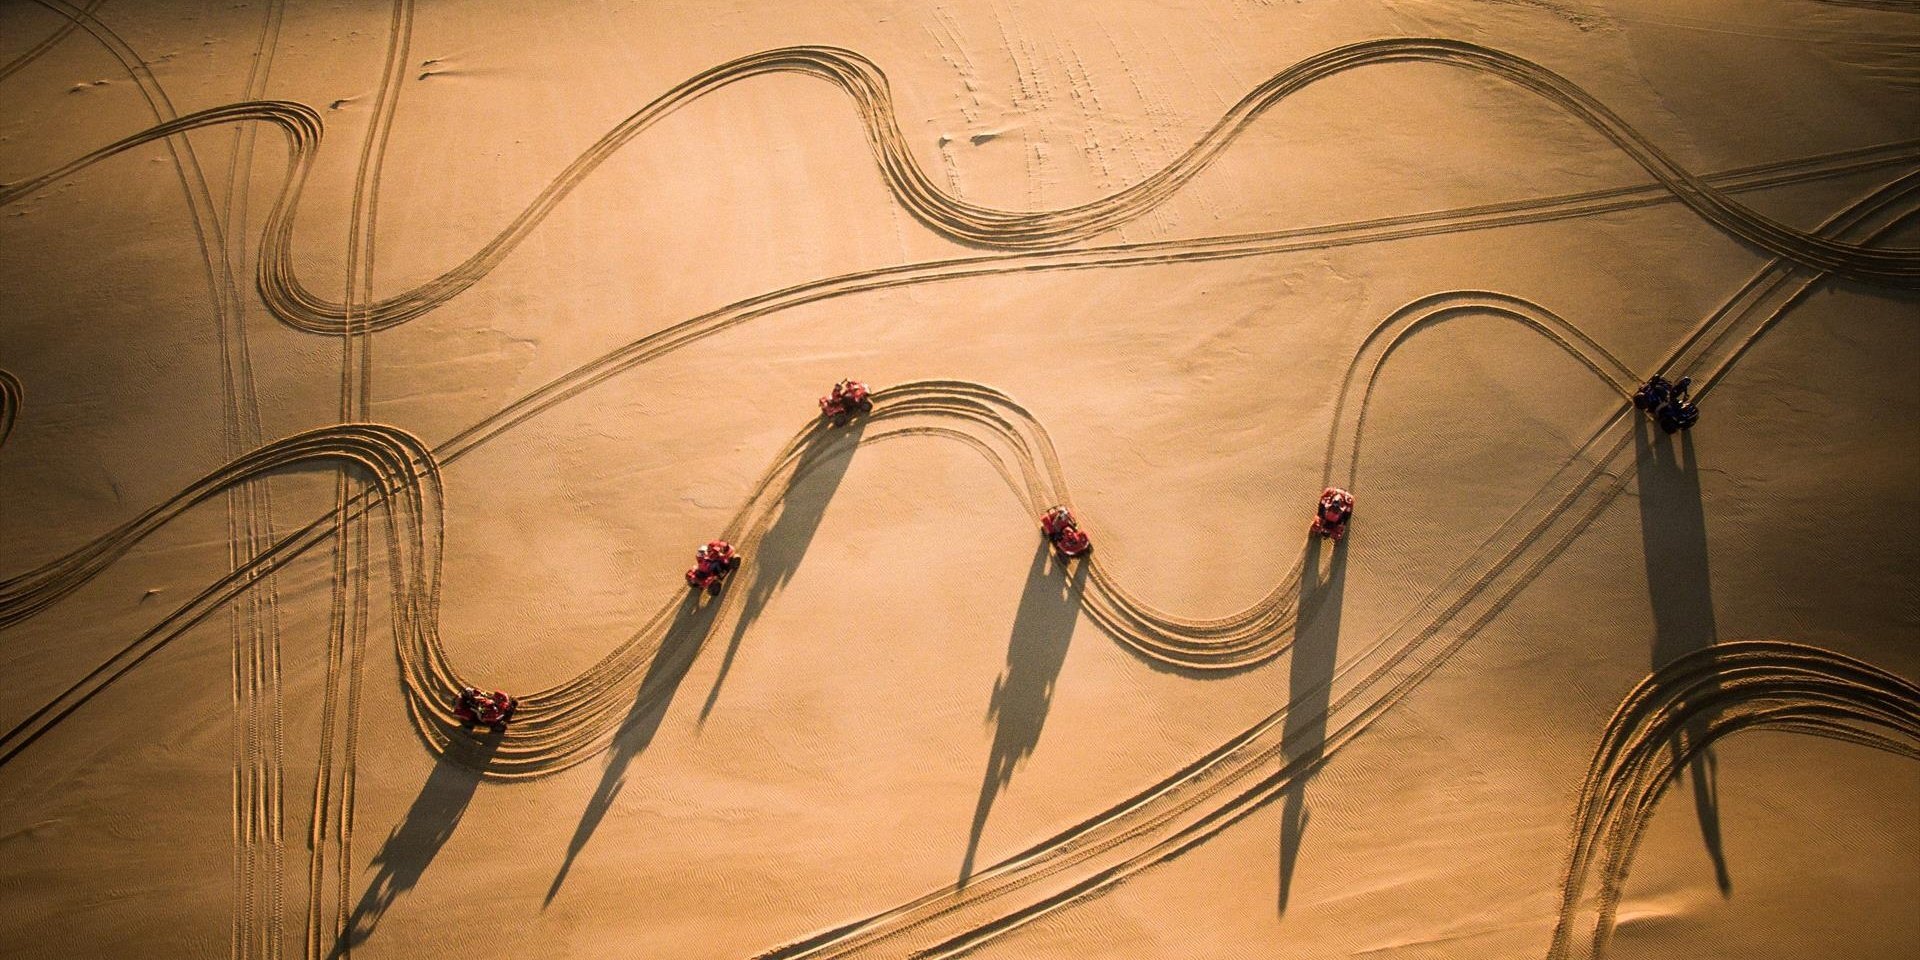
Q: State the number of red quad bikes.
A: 5